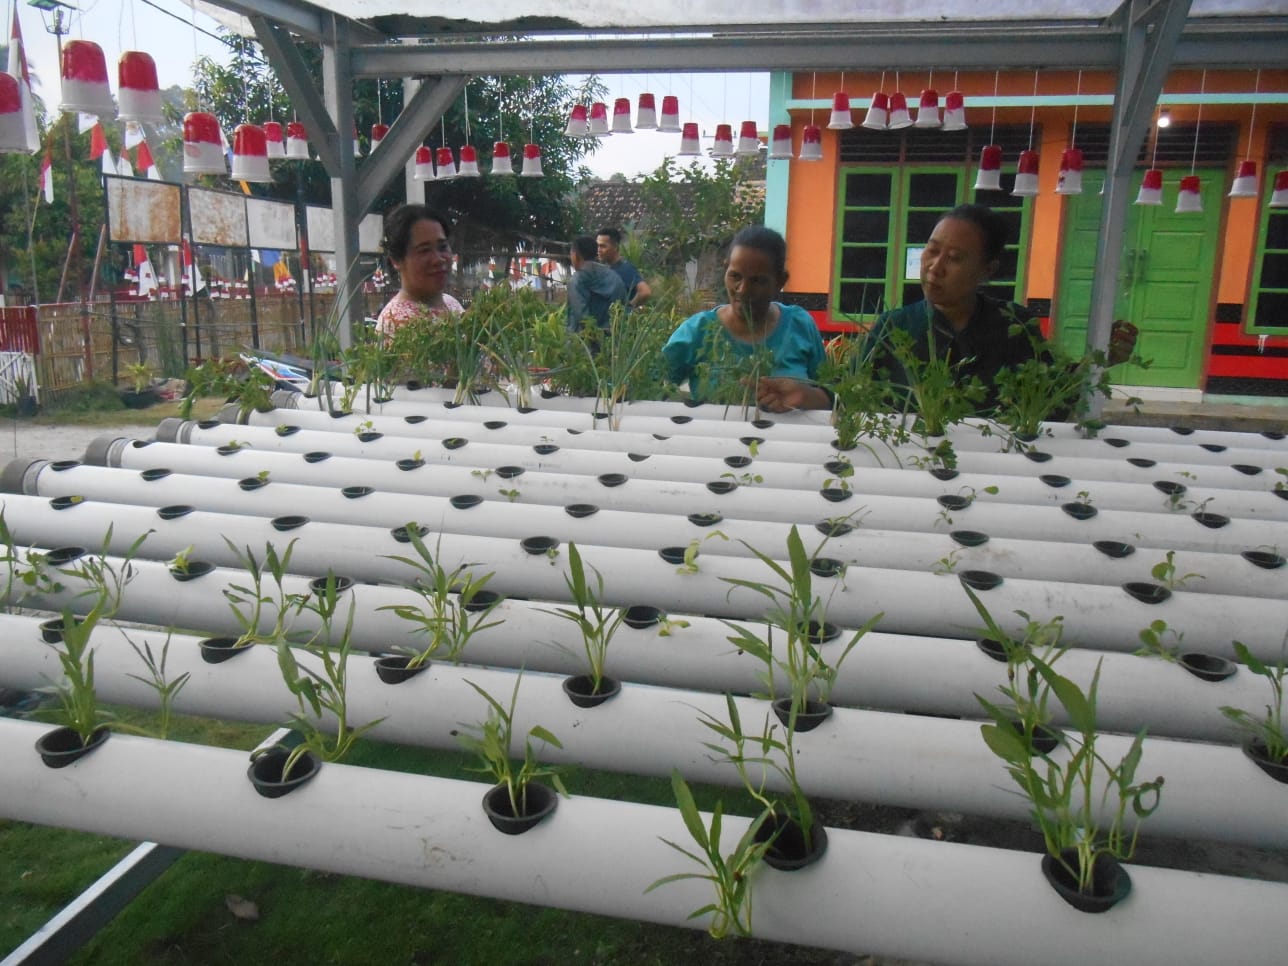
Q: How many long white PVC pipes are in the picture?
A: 10